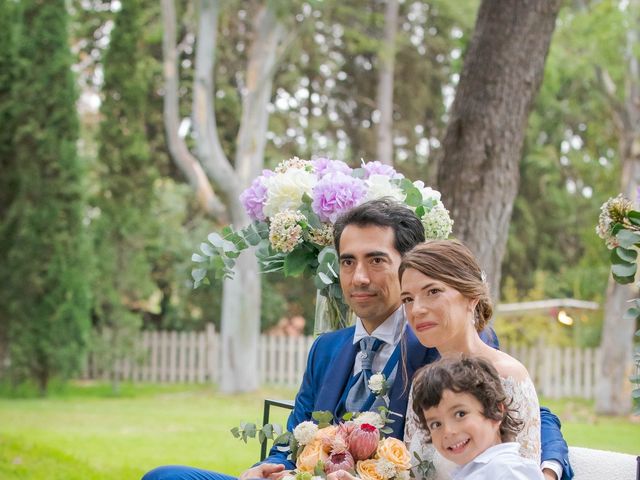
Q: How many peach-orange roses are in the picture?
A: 4